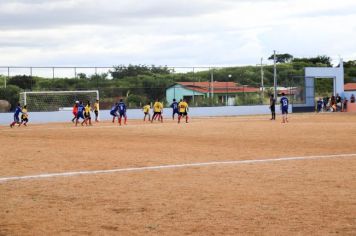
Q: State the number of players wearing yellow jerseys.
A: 6